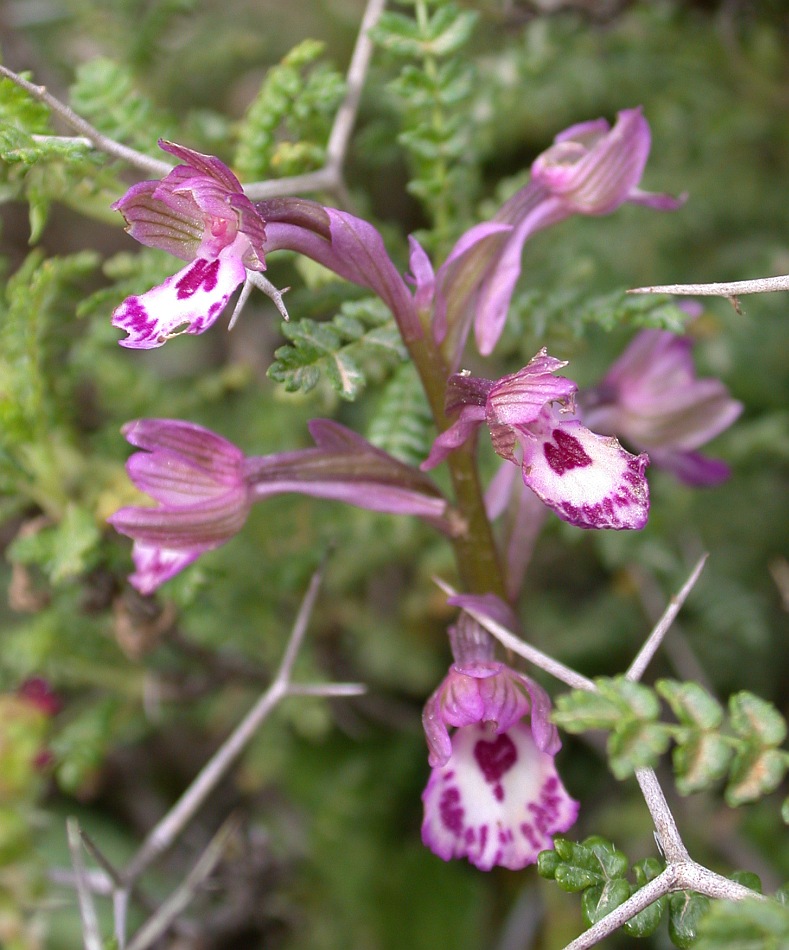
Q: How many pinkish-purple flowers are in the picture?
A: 6